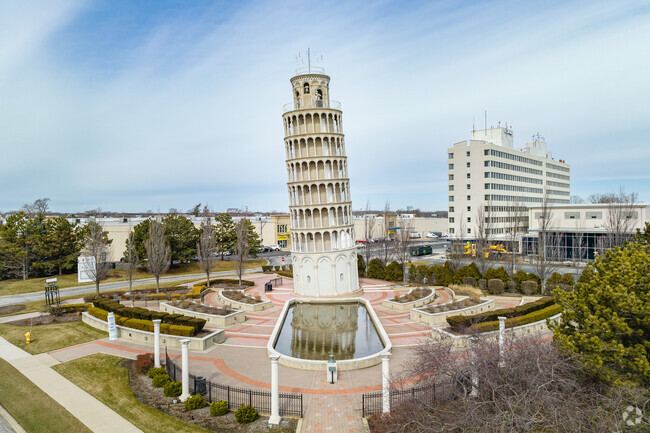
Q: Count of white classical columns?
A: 6